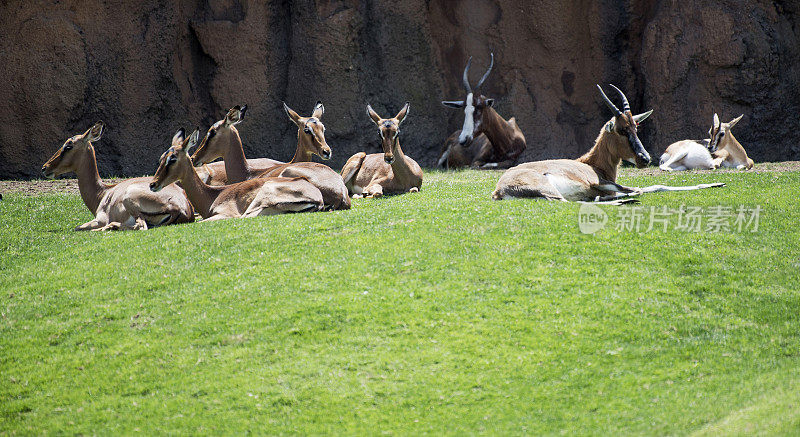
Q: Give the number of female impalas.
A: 5